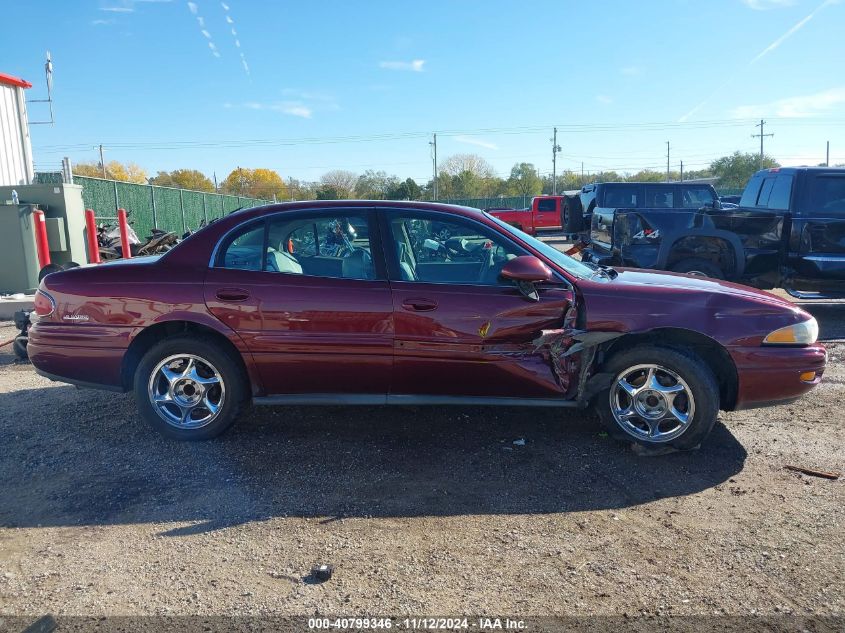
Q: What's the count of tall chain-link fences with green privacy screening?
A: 1